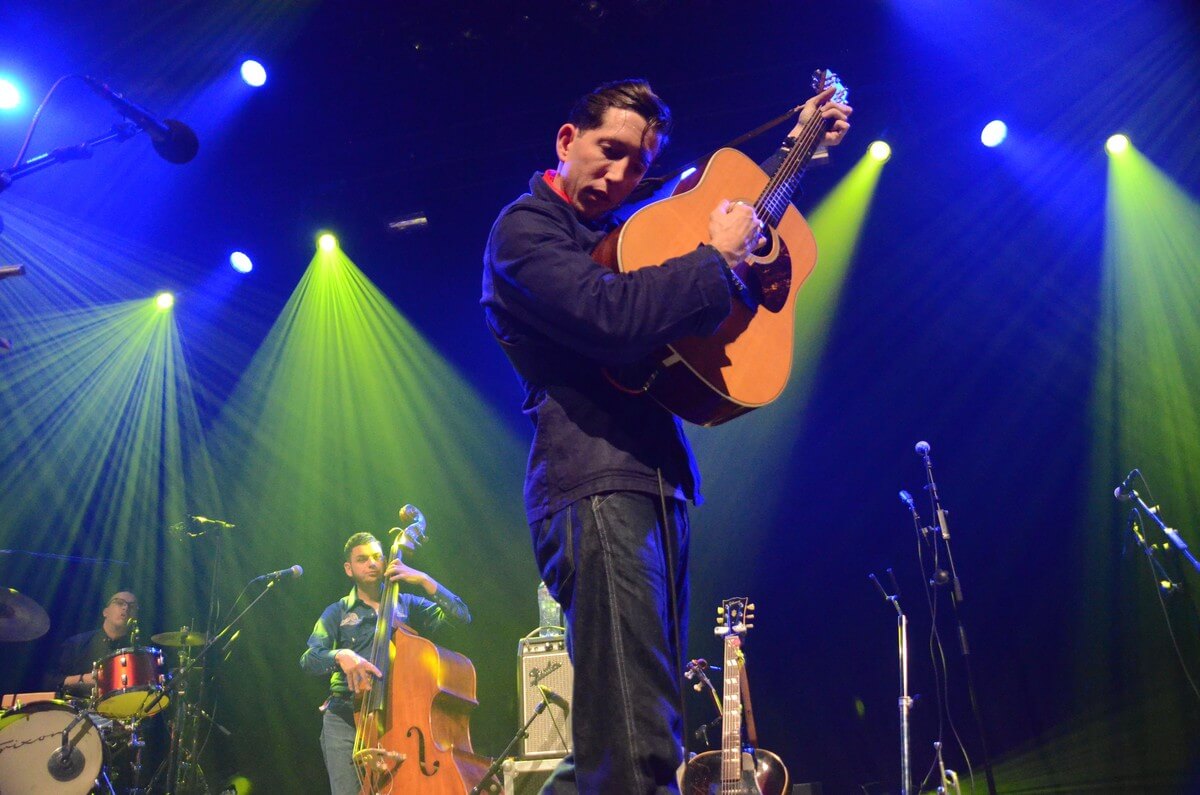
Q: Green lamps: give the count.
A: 4